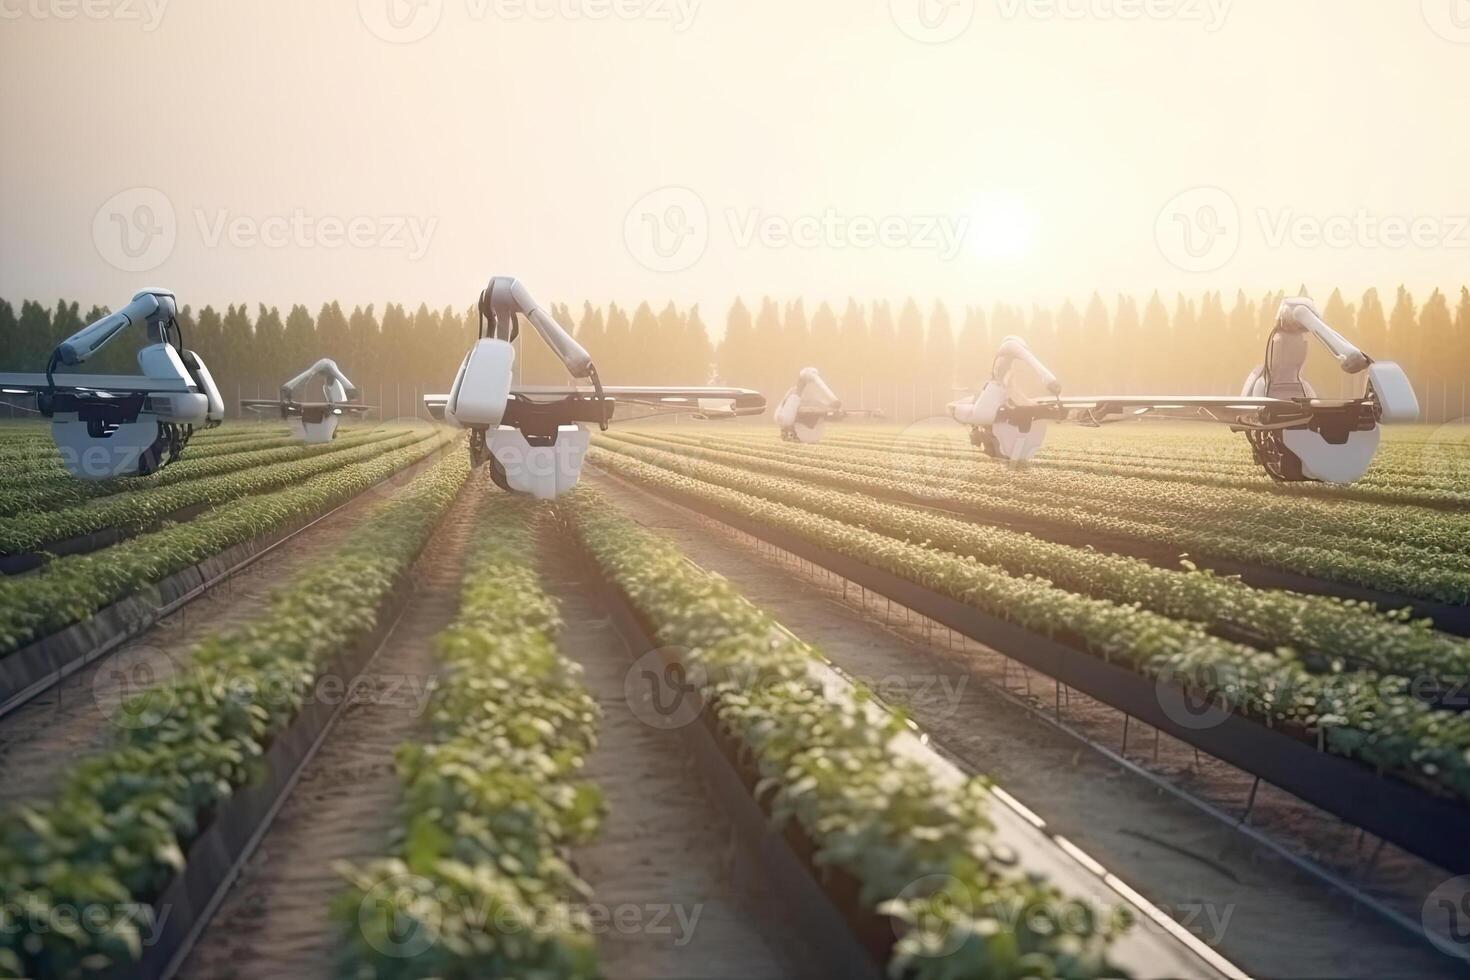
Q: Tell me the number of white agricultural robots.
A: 6